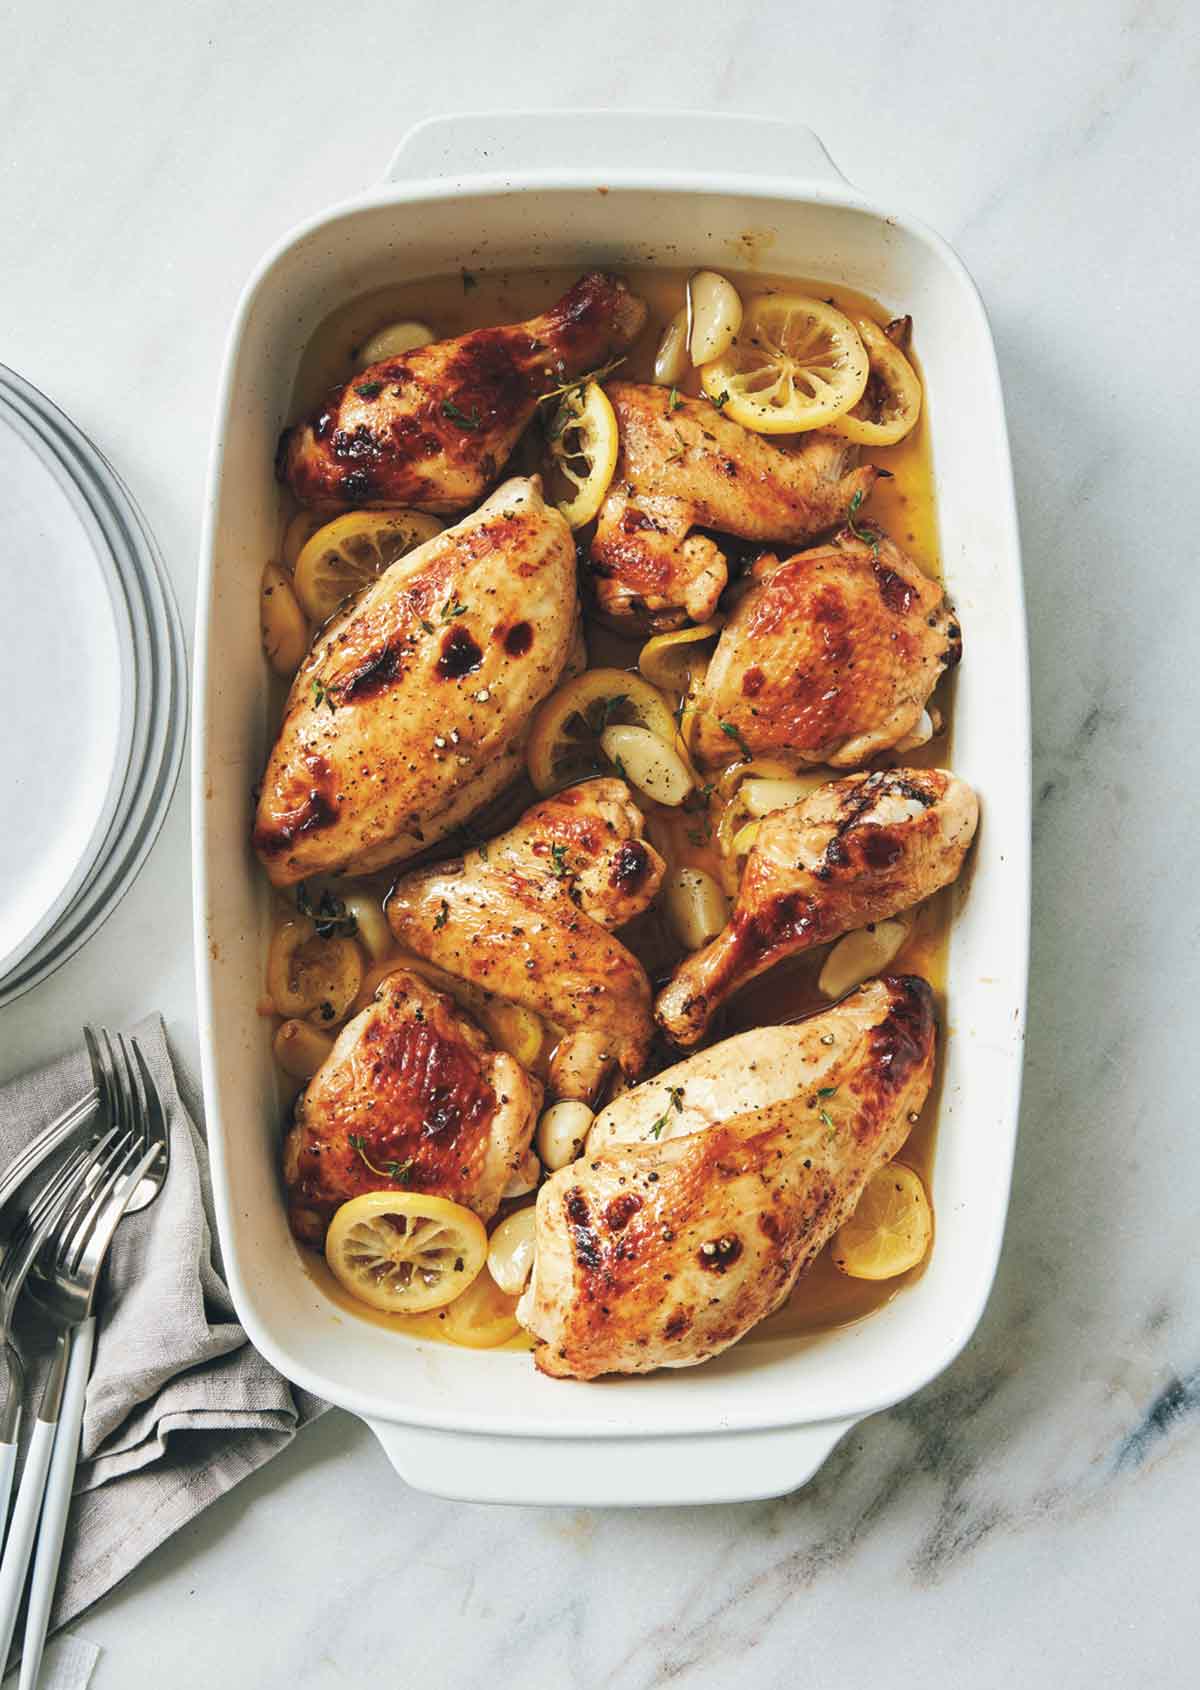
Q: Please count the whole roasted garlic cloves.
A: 12